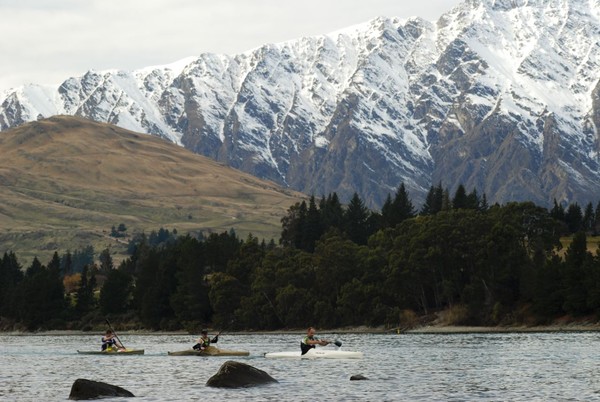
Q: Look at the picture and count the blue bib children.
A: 0